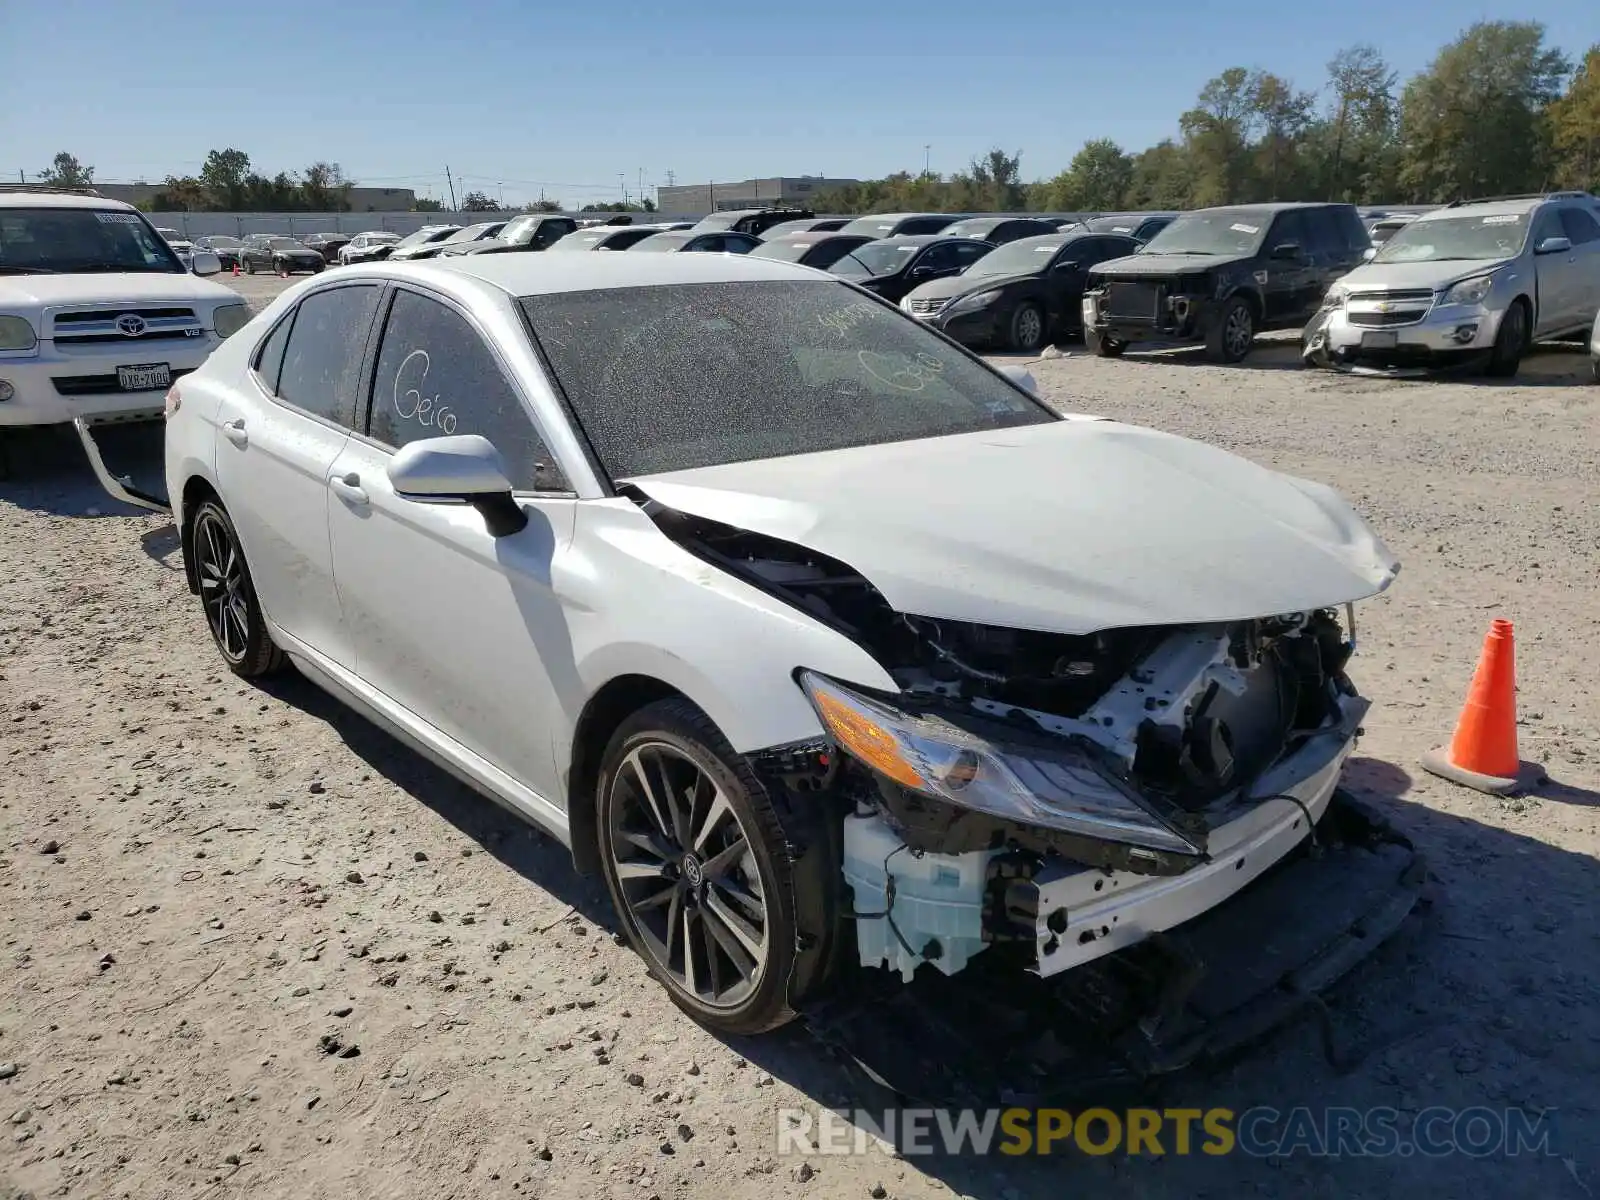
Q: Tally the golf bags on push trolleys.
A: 0